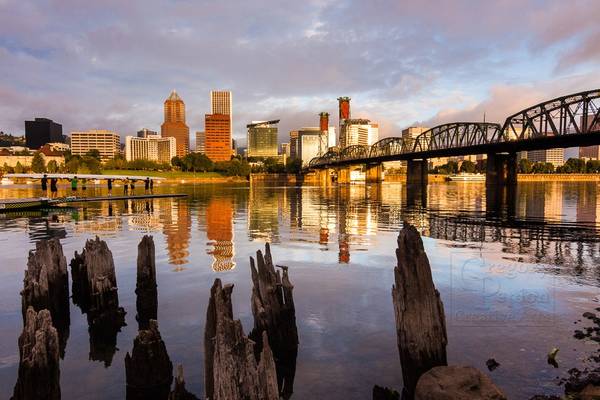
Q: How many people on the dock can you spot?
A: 9